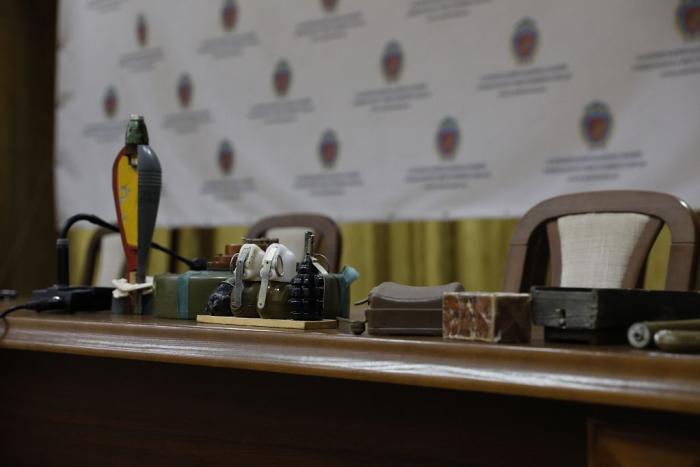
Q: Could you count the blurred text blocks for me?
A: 15